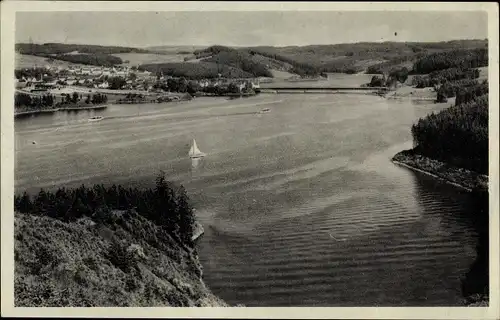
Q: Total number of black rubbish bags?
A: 0